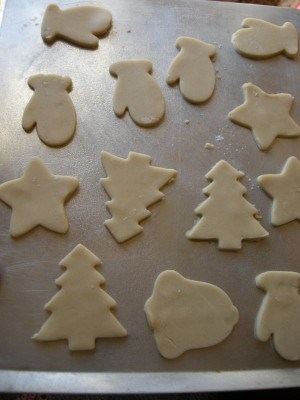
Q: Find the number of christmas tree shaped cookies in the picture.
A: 3